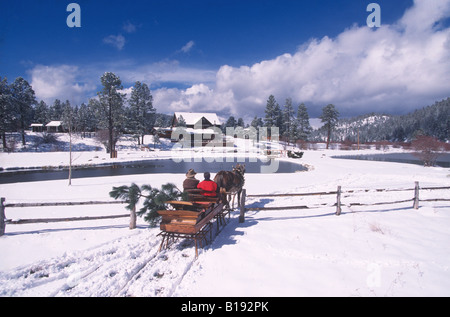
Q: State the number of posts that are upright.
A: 5